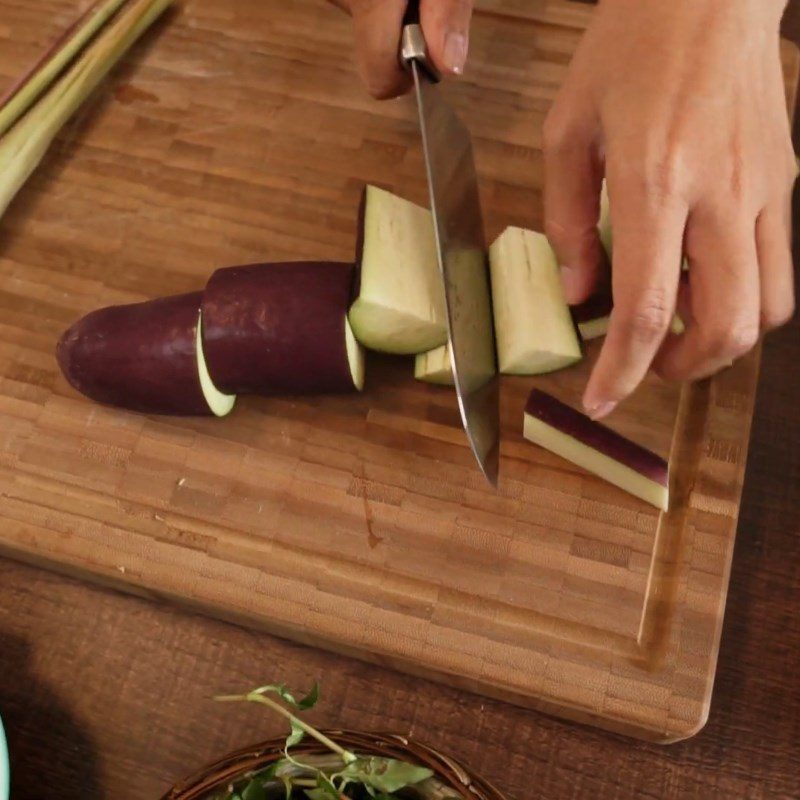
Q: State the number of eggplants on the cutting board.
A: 1